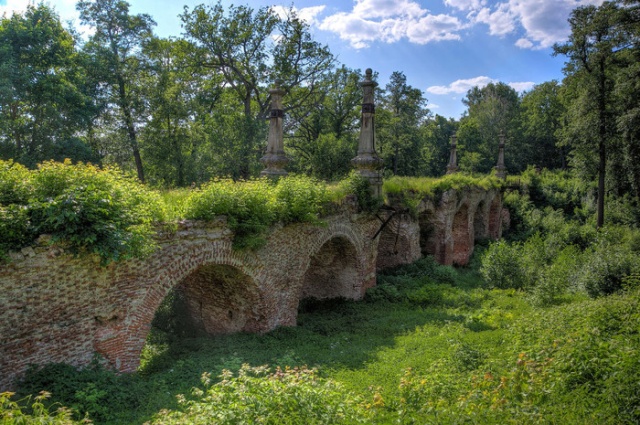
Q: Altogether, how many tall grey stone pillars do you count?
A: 4